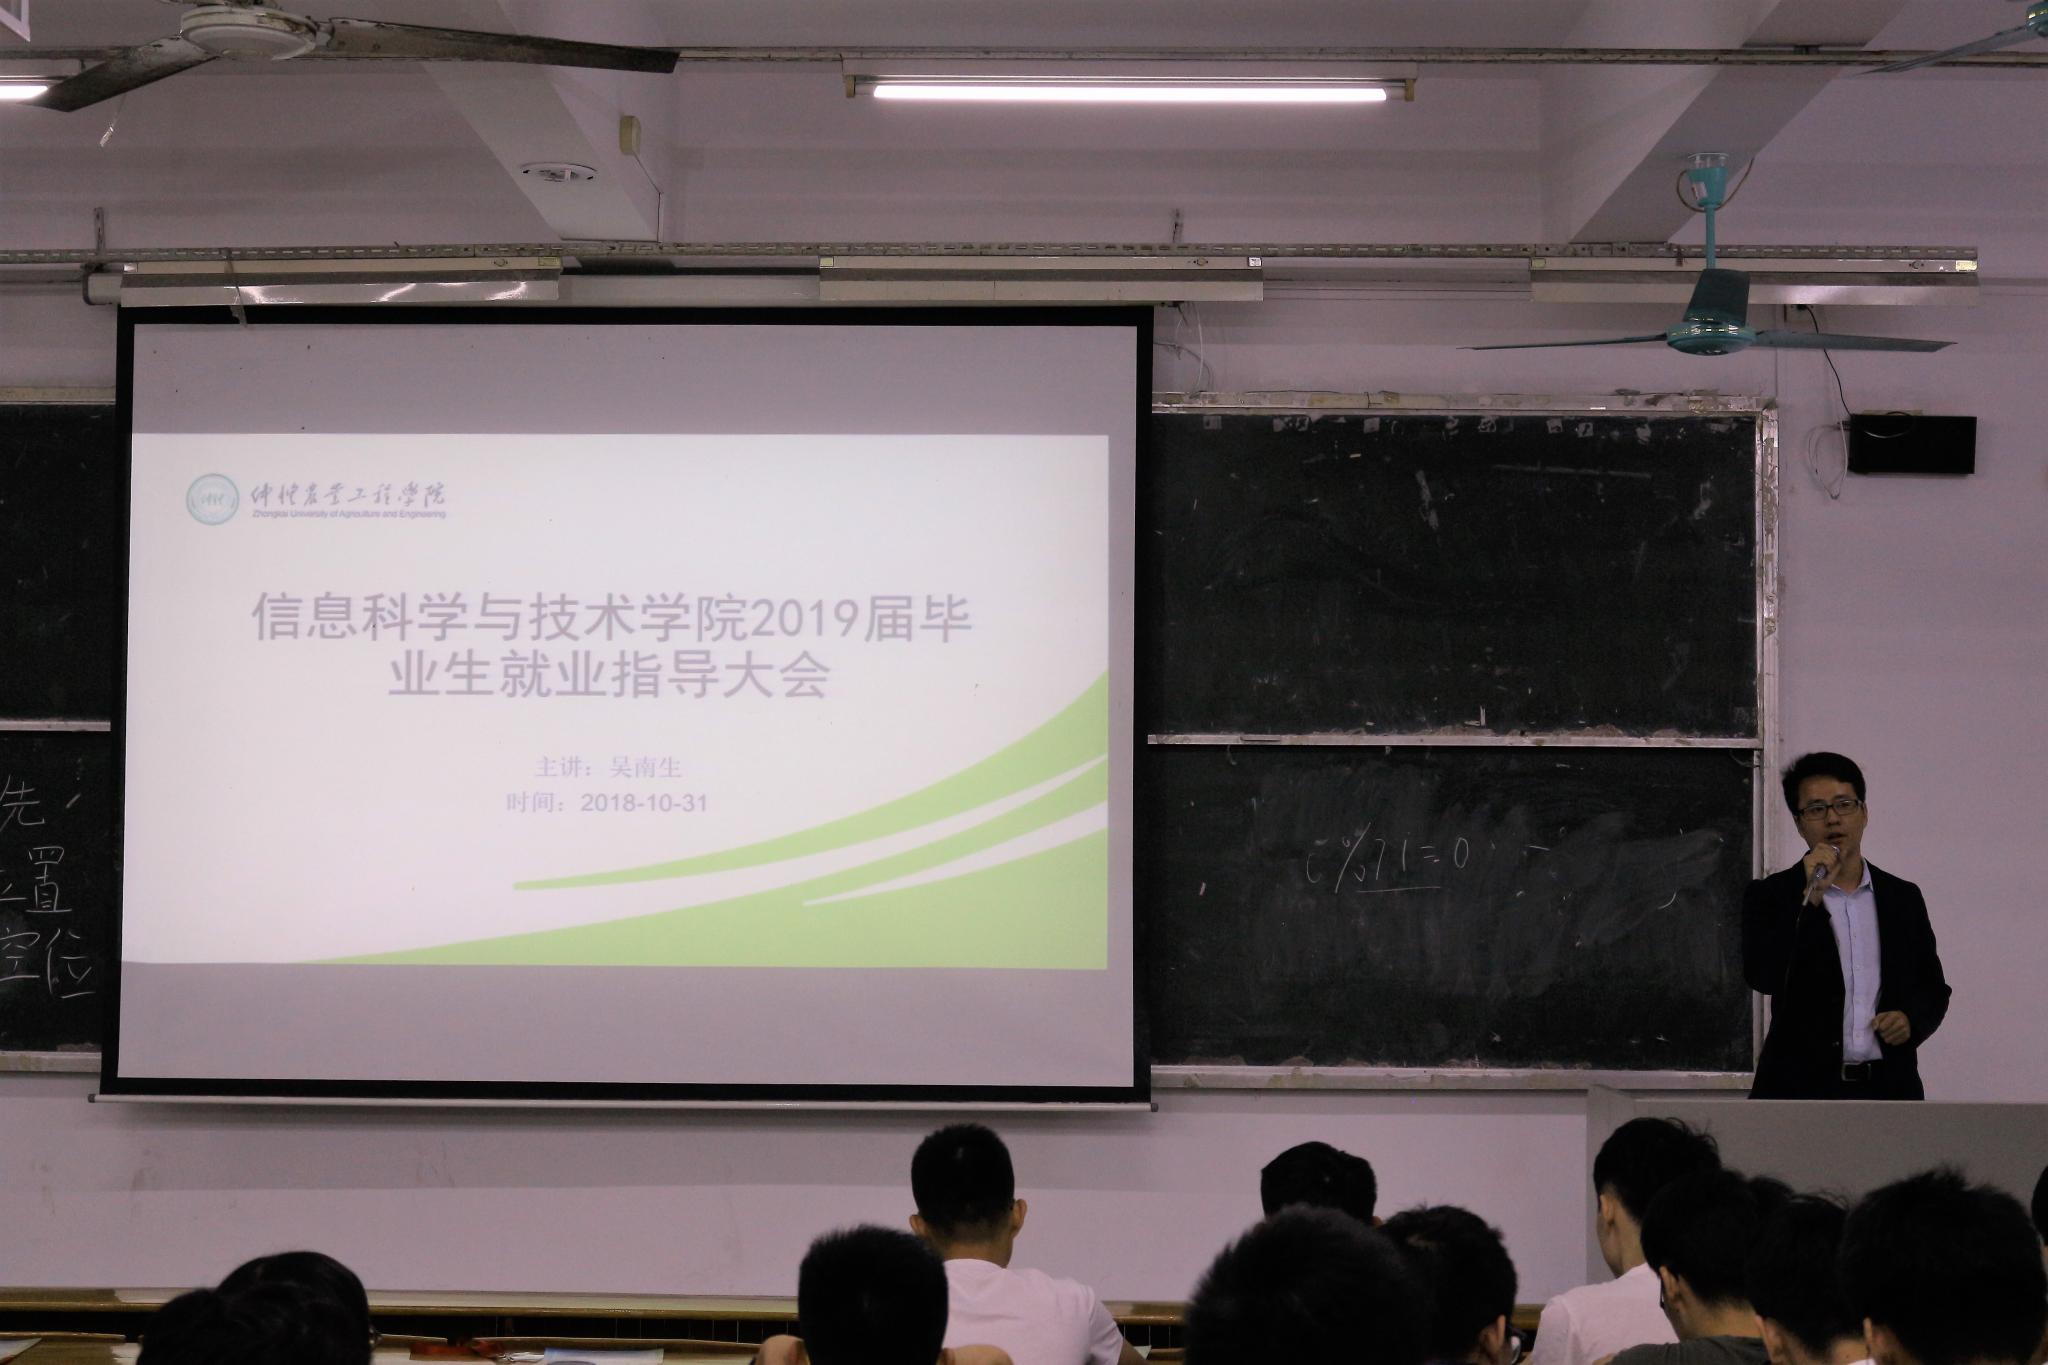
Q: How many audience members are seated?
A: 12